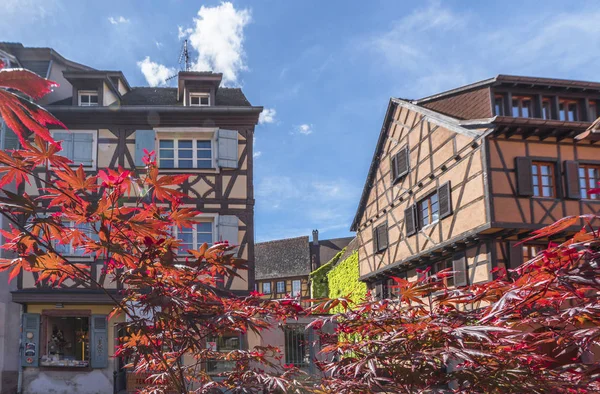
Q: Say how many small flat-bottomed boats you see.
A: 0